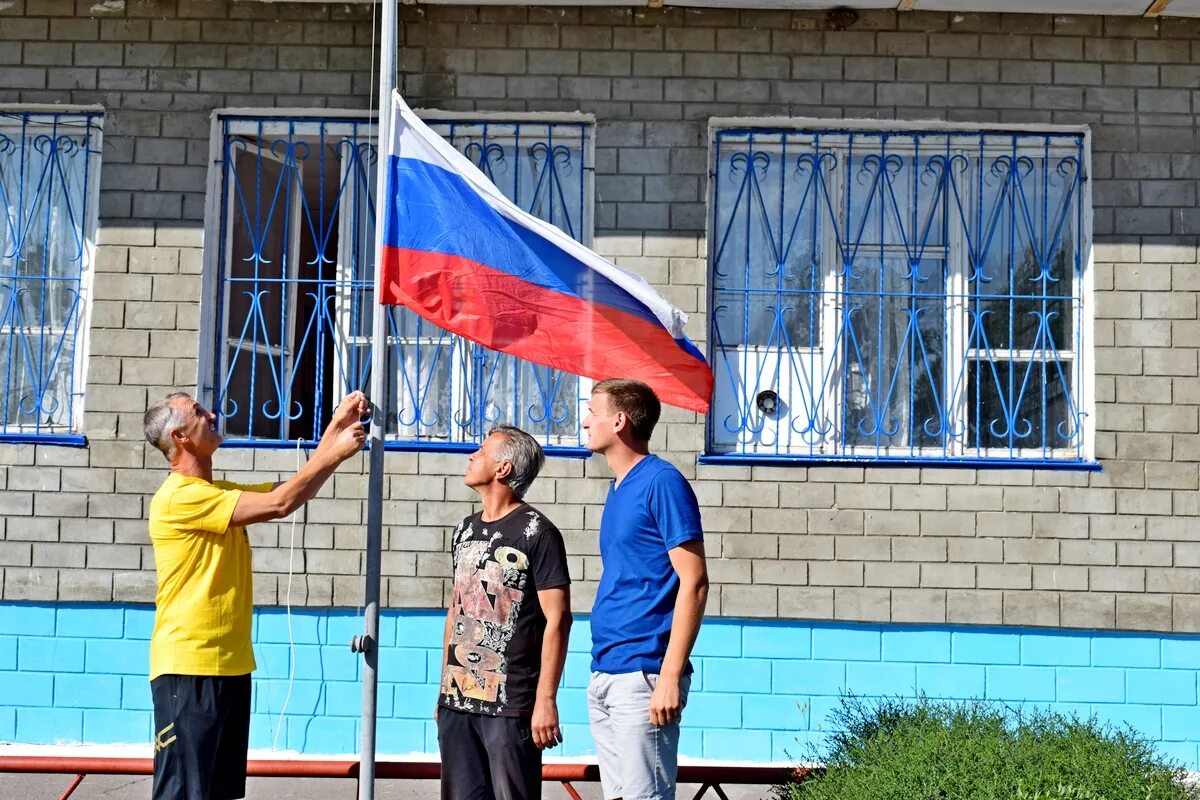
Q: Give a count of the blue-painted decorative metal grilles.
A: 3